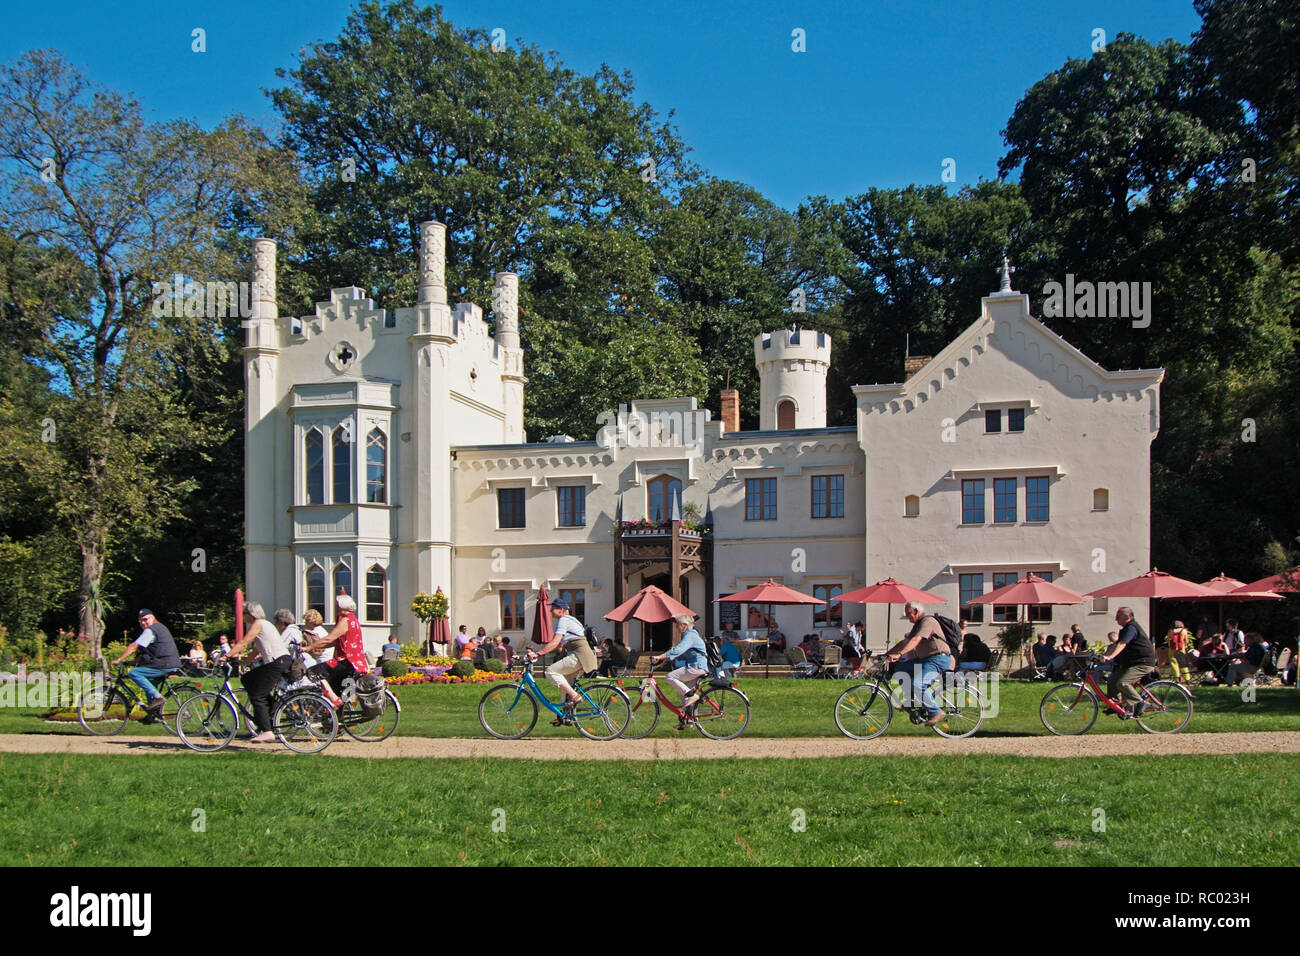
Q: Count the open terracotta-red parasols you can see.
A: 7